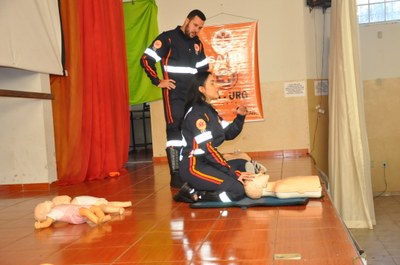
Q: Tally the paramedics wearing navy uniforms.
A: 2